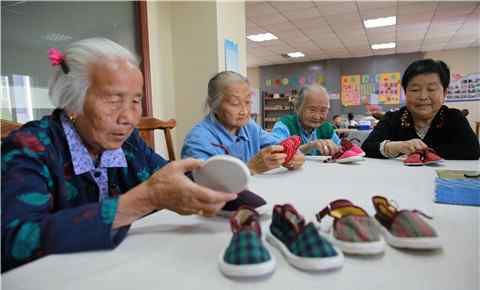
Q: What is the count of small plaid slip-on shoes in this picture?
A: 4